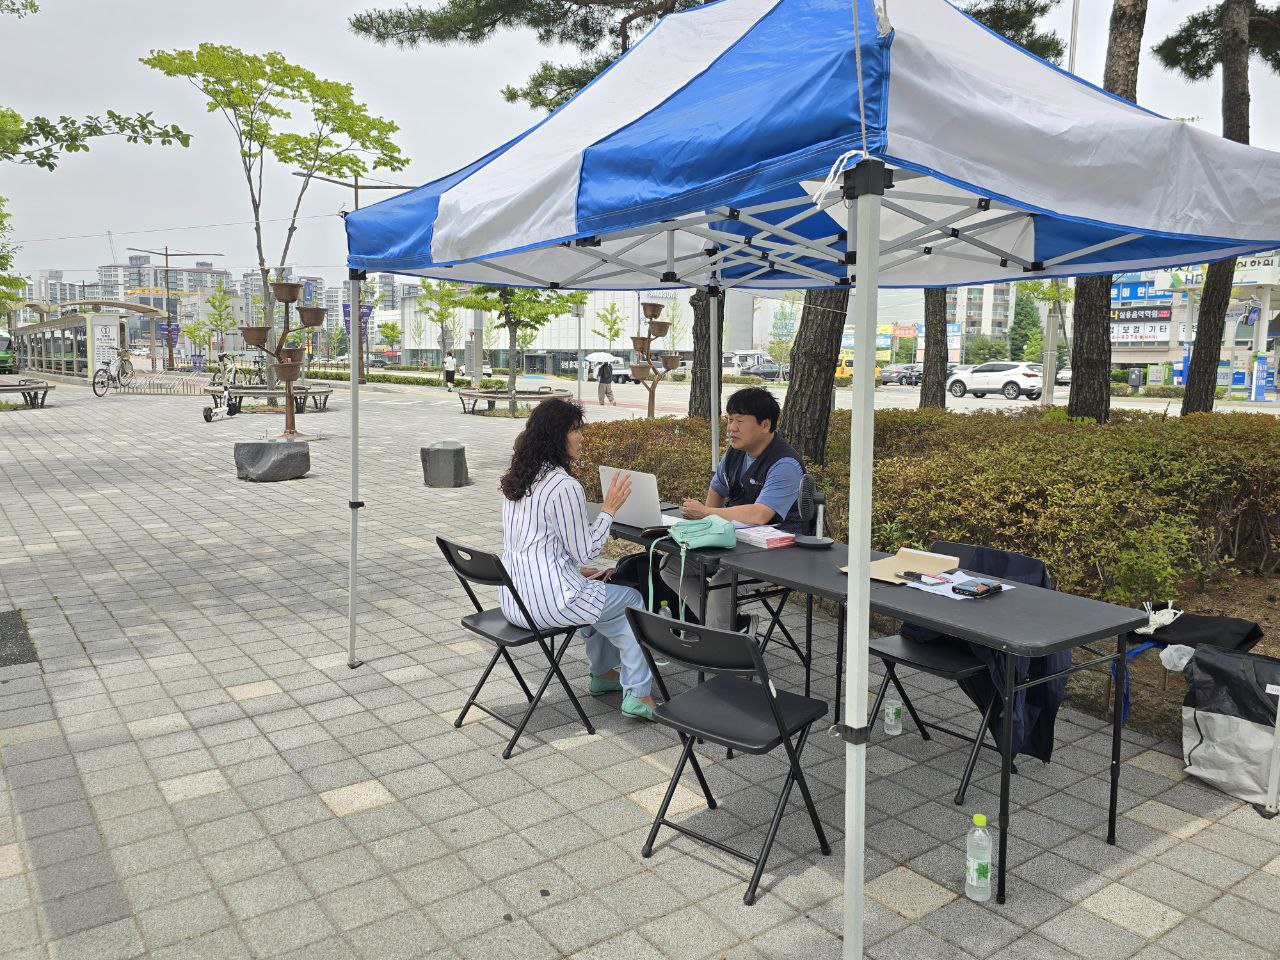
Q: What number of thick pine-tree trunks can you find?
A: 5